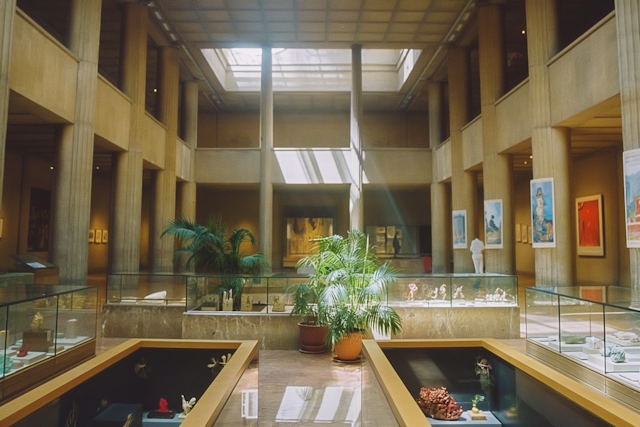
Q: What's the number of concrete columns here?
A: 12